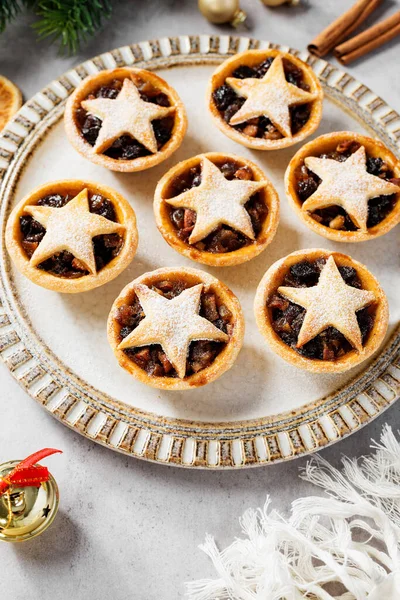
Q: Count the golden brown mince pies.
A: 7